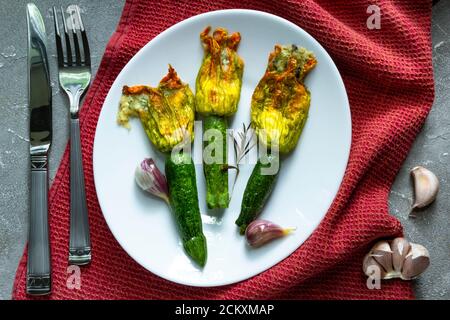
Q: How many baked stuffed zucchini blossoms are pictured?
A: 3